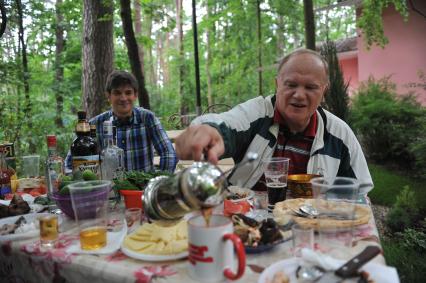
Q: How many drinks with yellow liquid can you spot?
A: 2